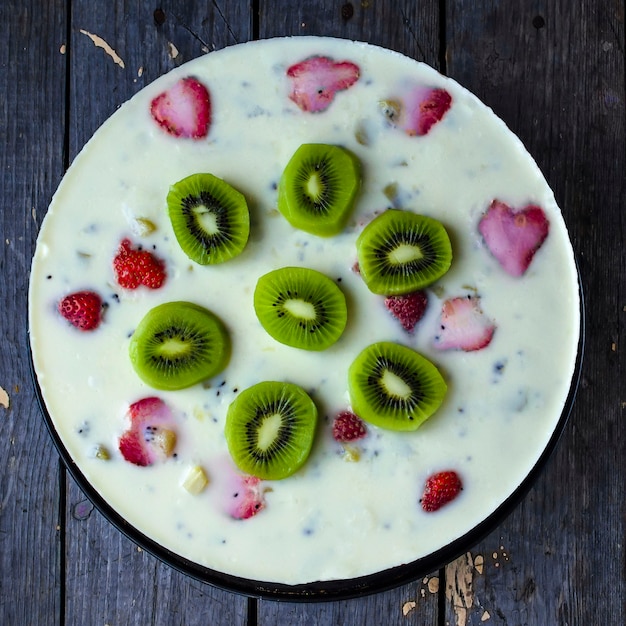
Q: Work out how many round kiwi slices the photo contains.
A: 7